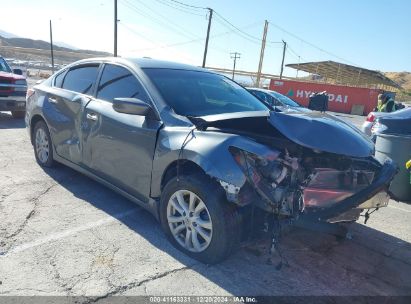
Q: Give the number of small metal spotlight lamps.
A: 0